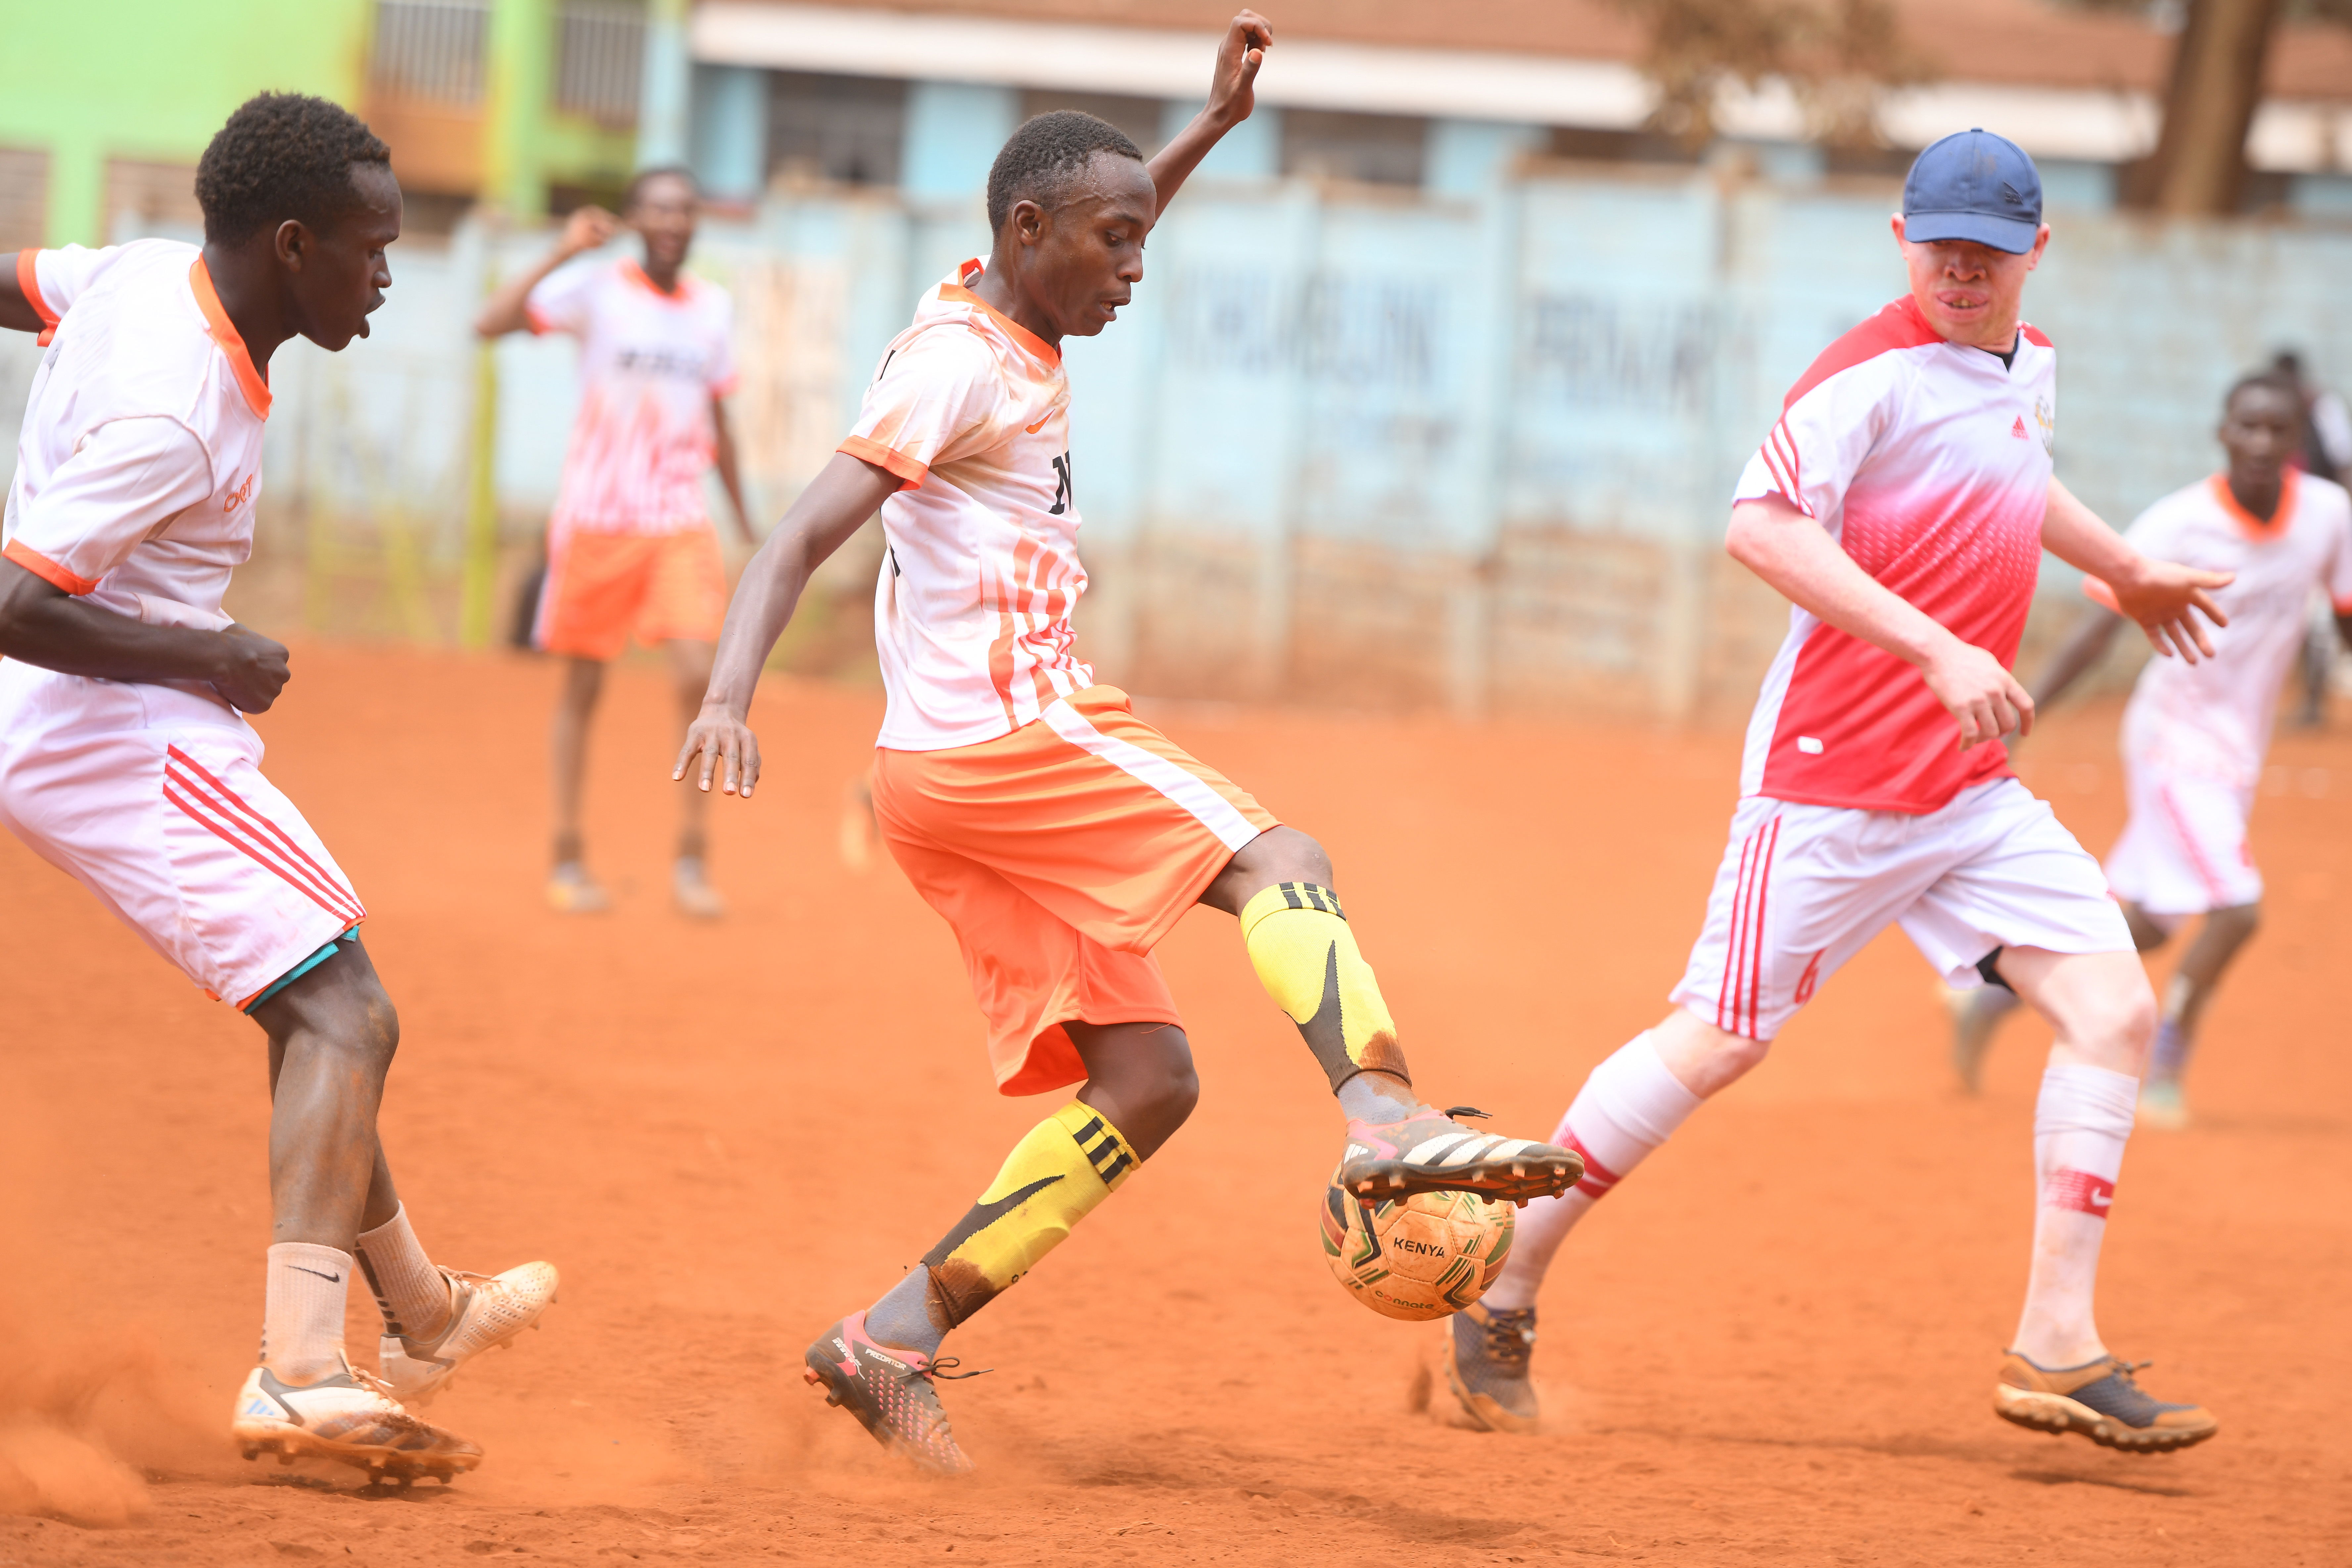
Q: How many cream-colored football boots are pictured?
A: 2